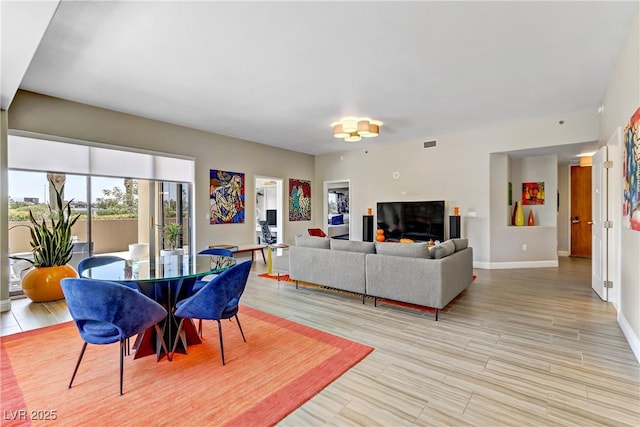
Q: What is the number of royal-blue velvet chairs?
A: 4